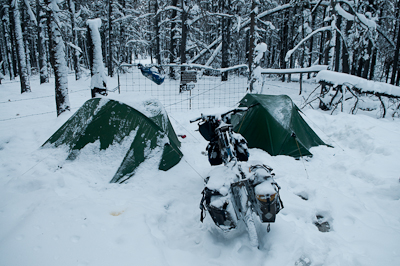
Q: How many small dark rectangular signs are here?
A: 1